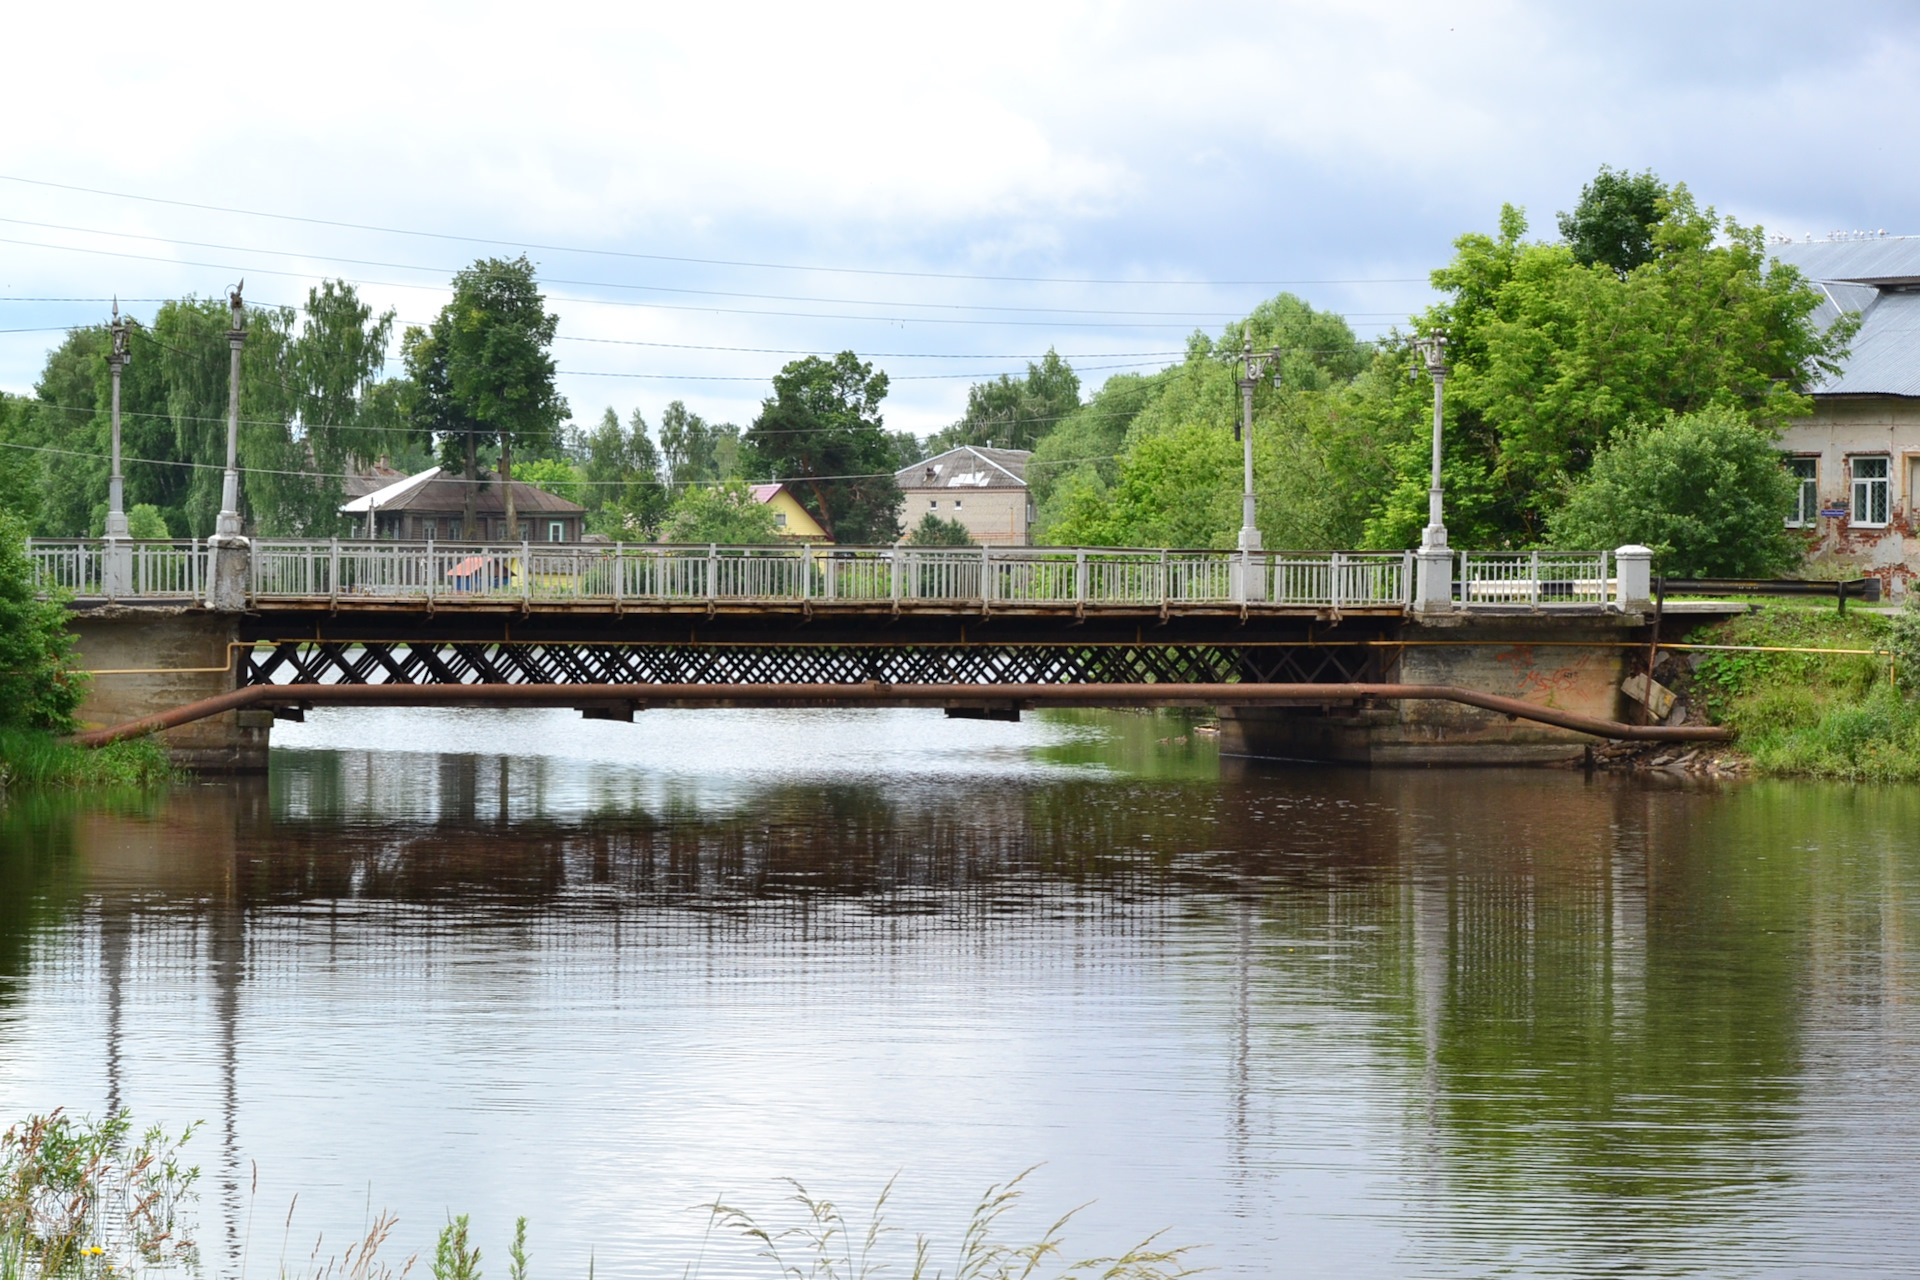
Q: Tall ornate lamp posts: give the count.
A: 4